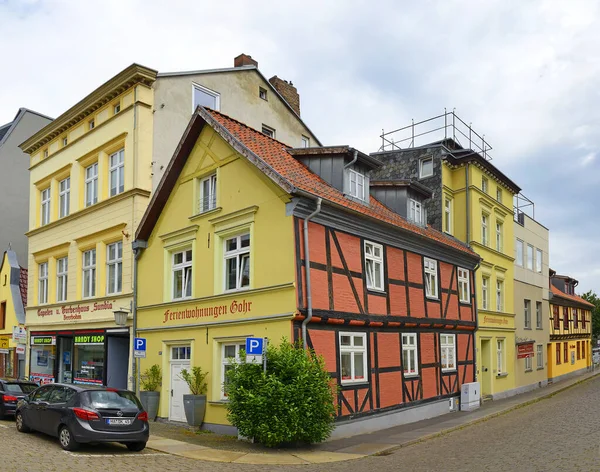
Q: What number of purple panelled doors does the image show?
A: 0